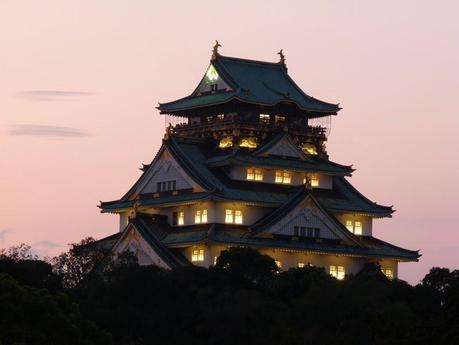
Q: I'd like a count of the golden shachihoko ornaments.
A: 2